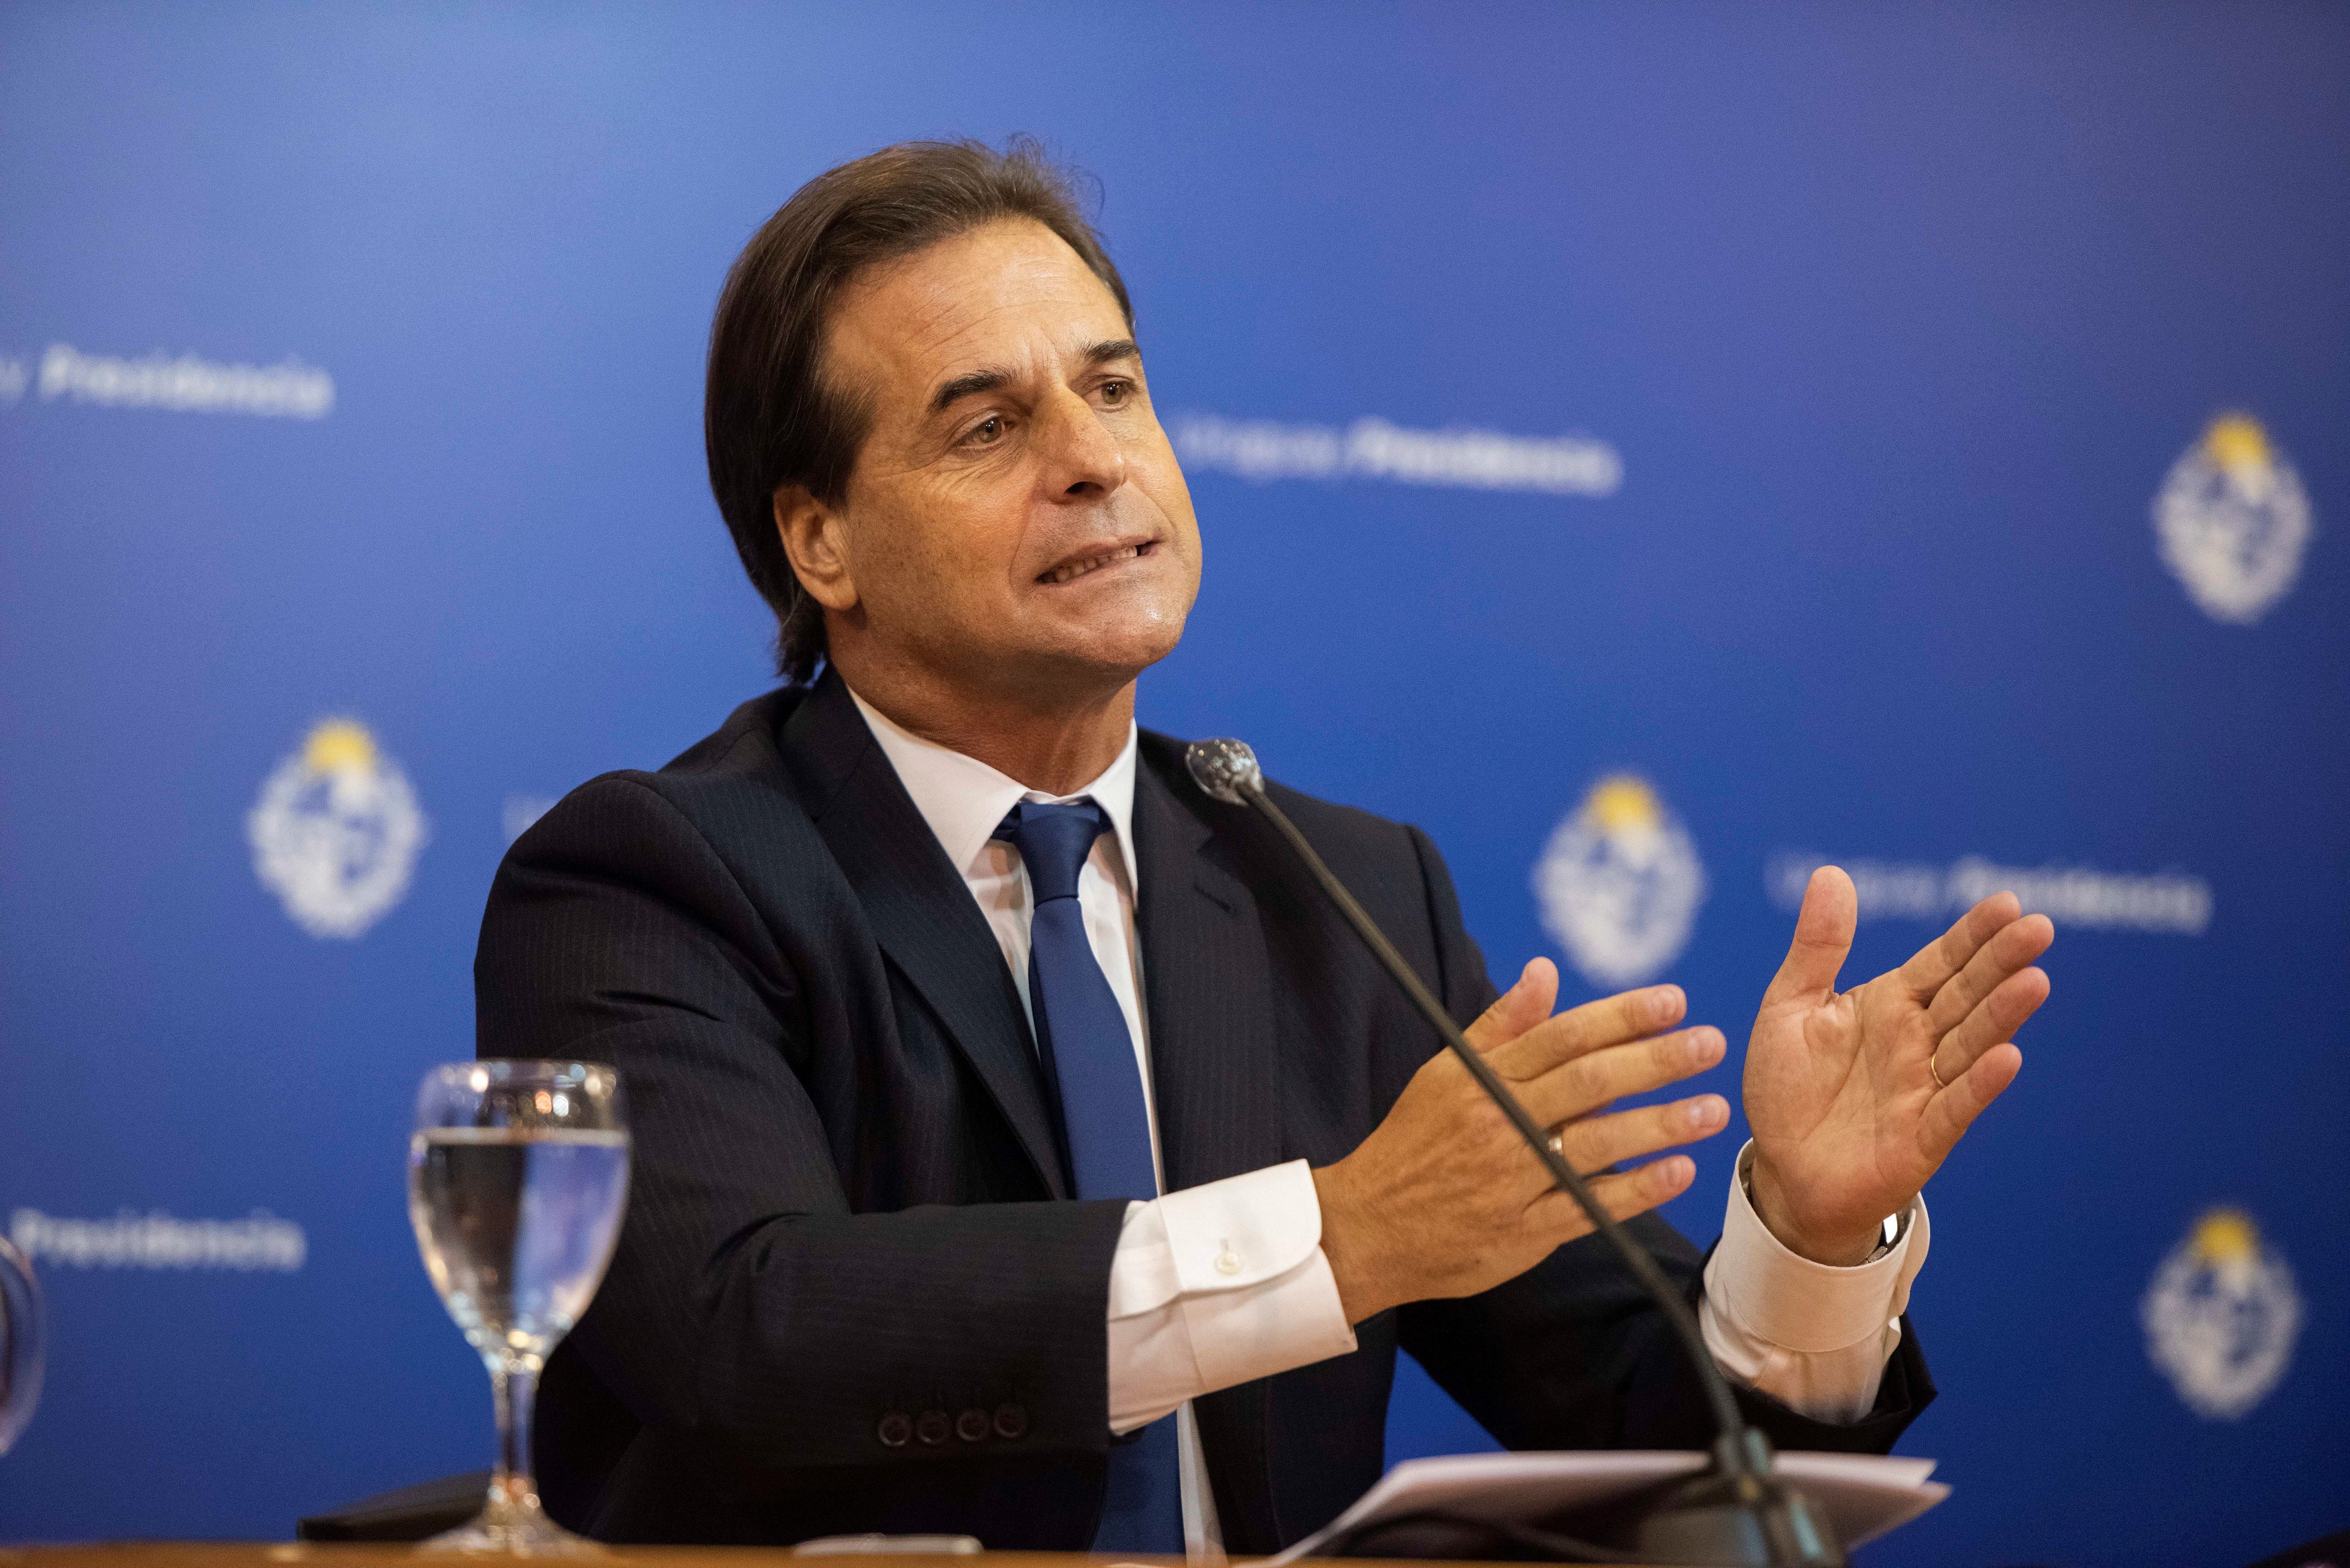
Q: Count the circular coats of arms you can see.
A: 4